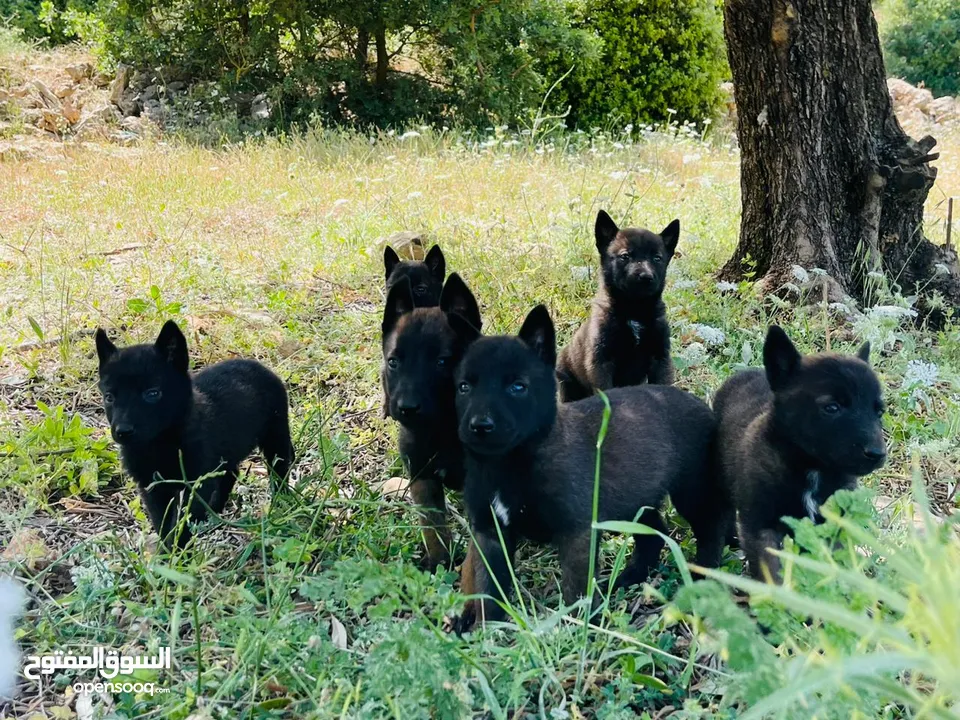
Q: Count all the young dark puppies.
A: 6